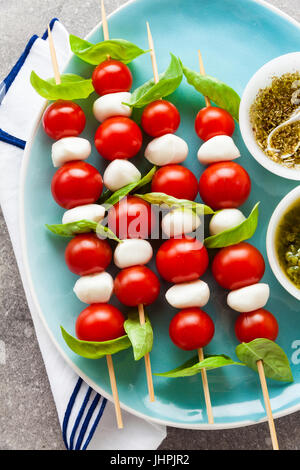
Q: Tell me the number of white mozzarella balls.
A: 12